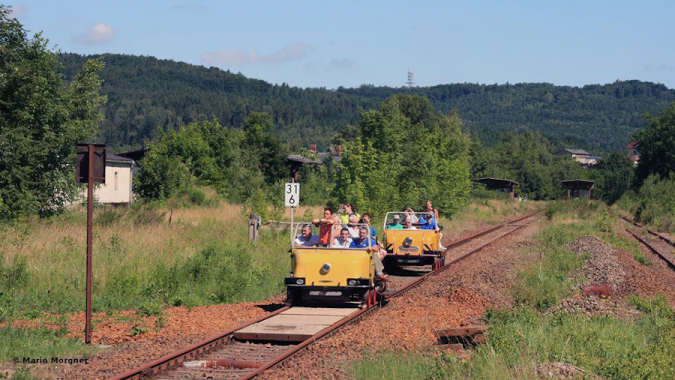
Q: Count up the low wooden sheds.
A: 2